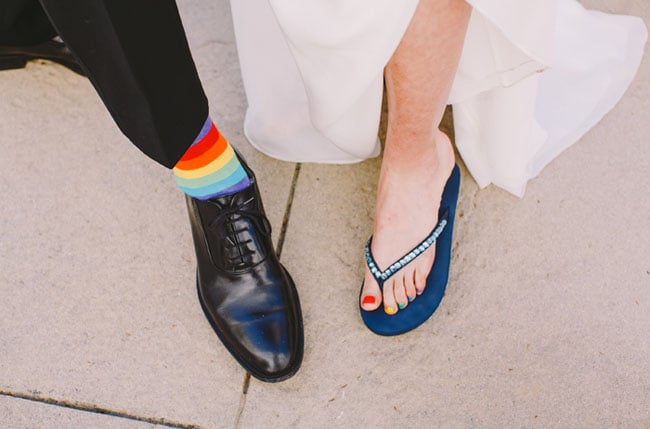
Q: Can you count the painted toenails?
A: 5